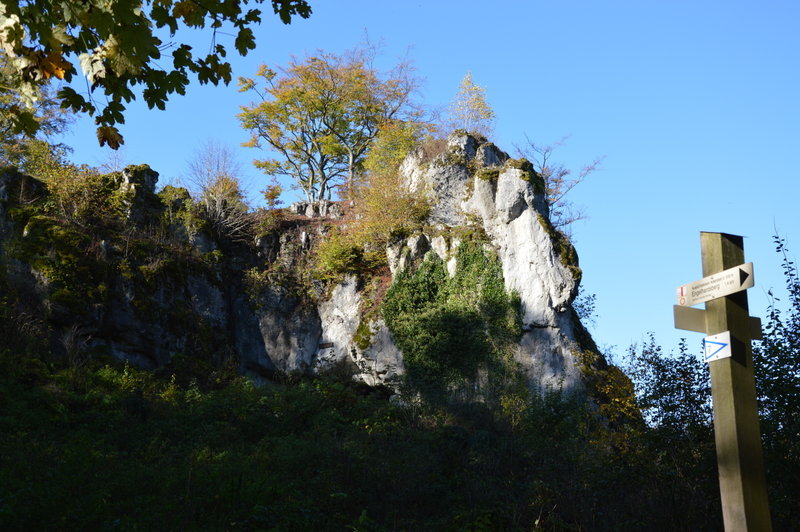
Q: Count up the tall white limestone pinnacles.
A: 1